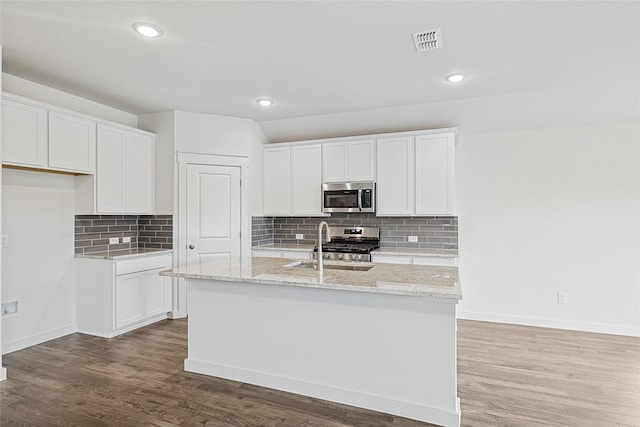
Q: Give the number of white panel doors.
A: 1